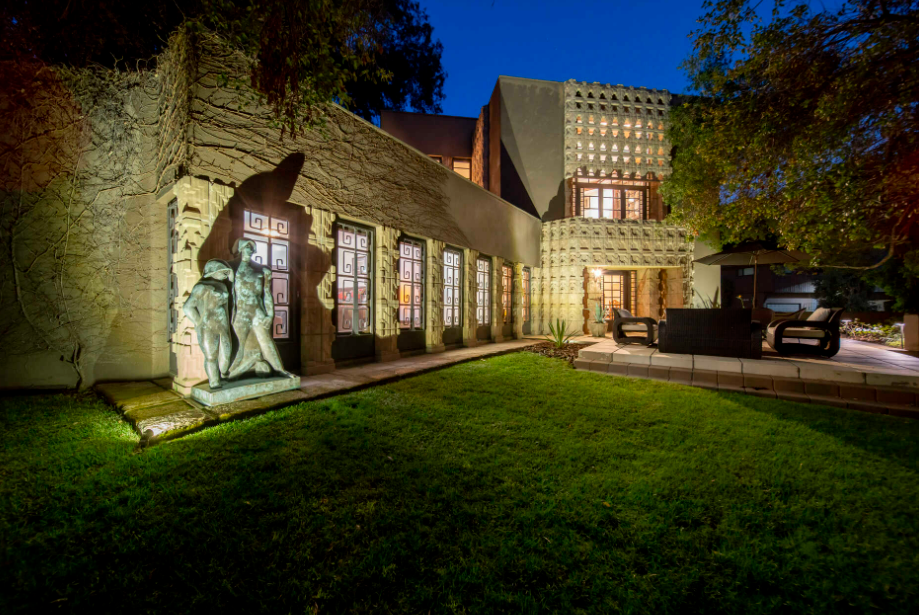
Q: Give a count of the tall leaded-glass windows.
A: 7